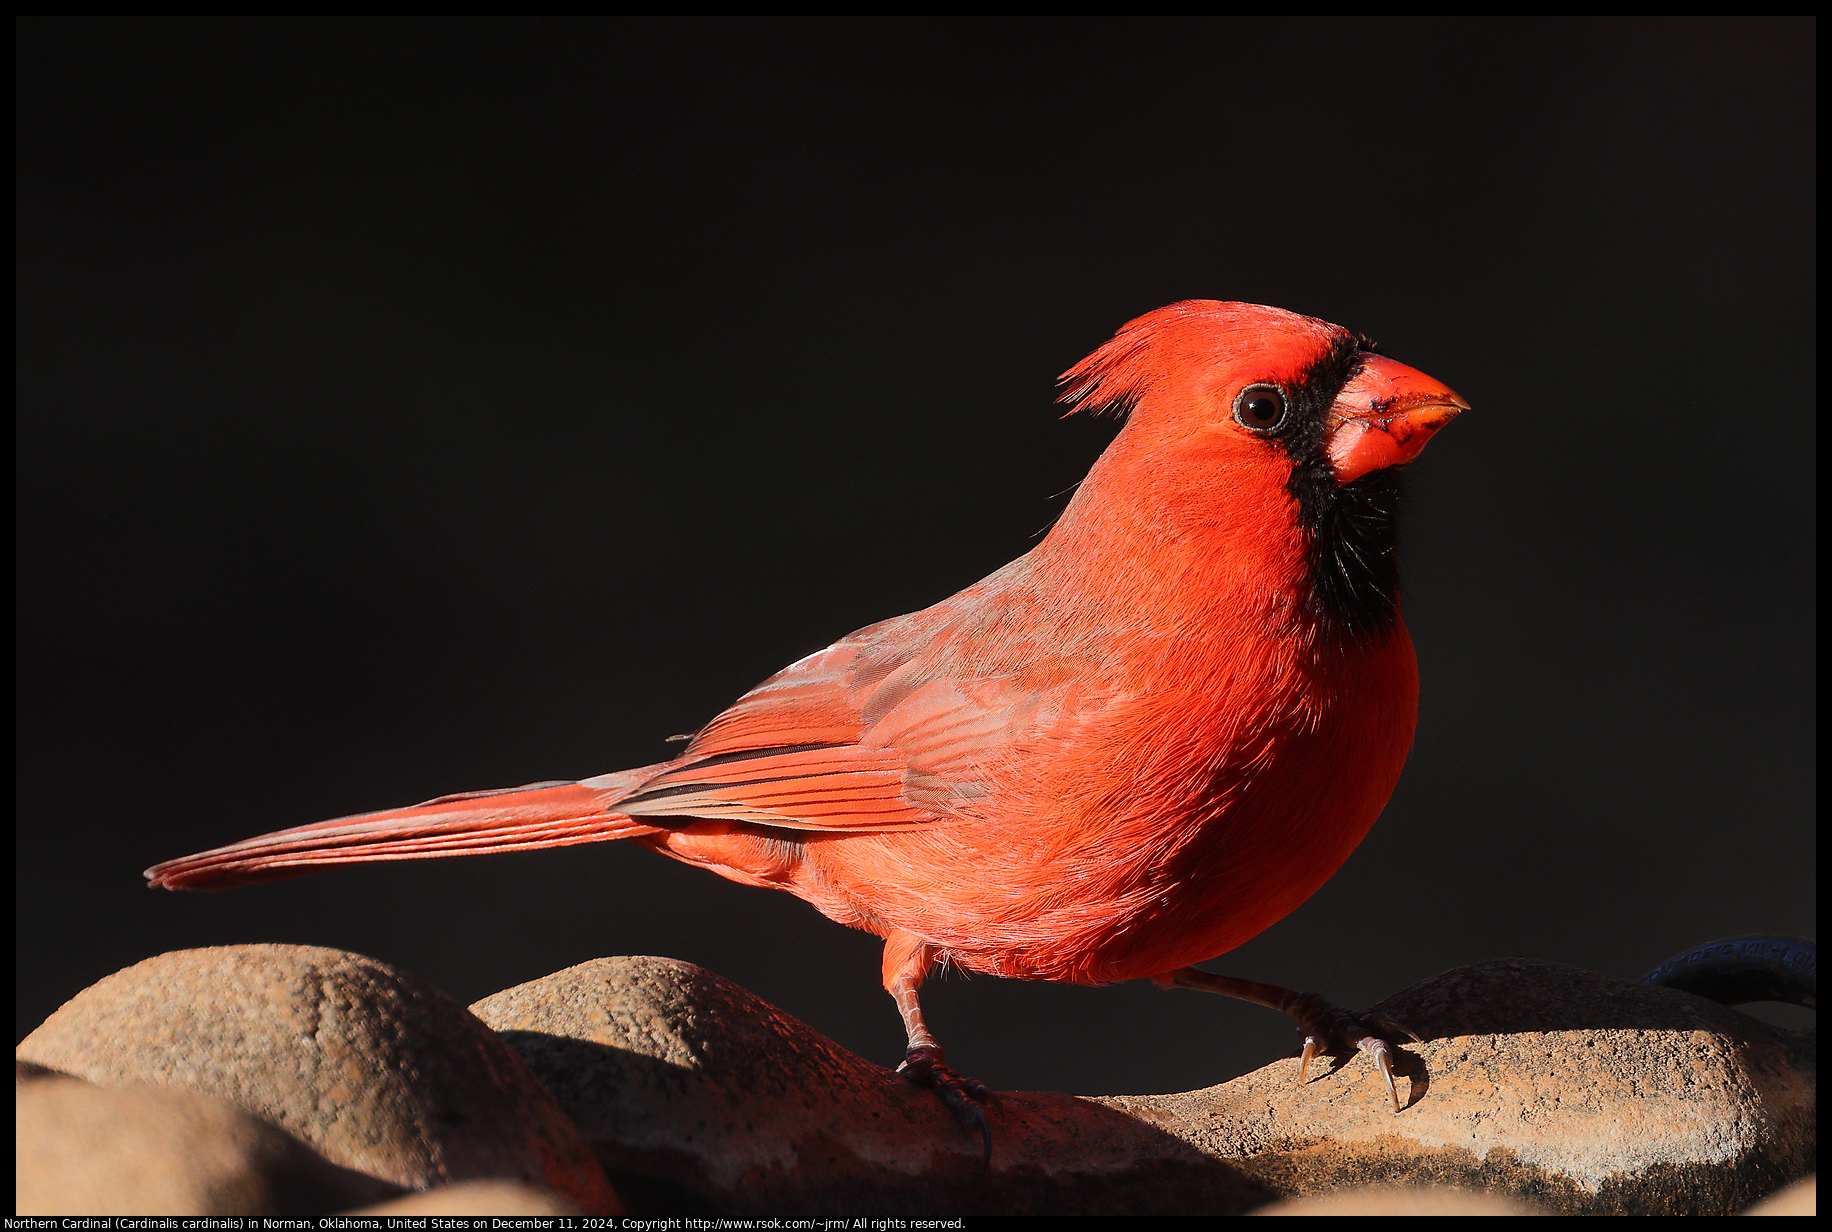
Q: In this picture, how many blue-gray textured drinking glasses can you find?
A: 0